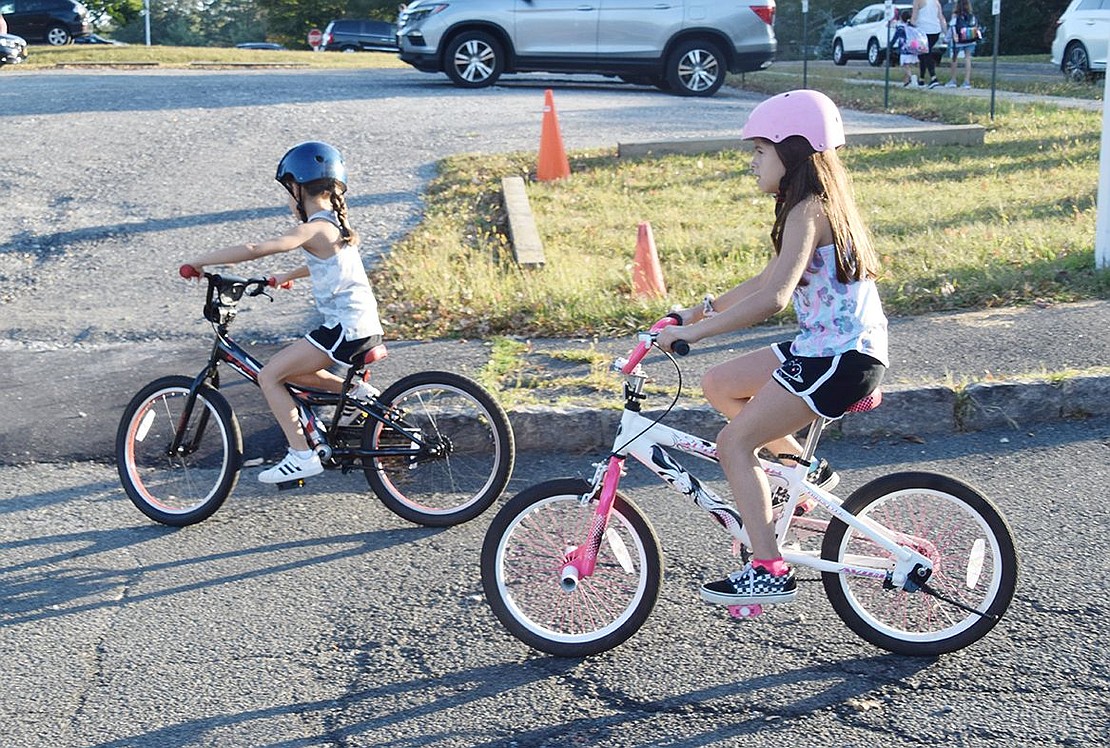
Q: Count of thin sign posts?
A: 3